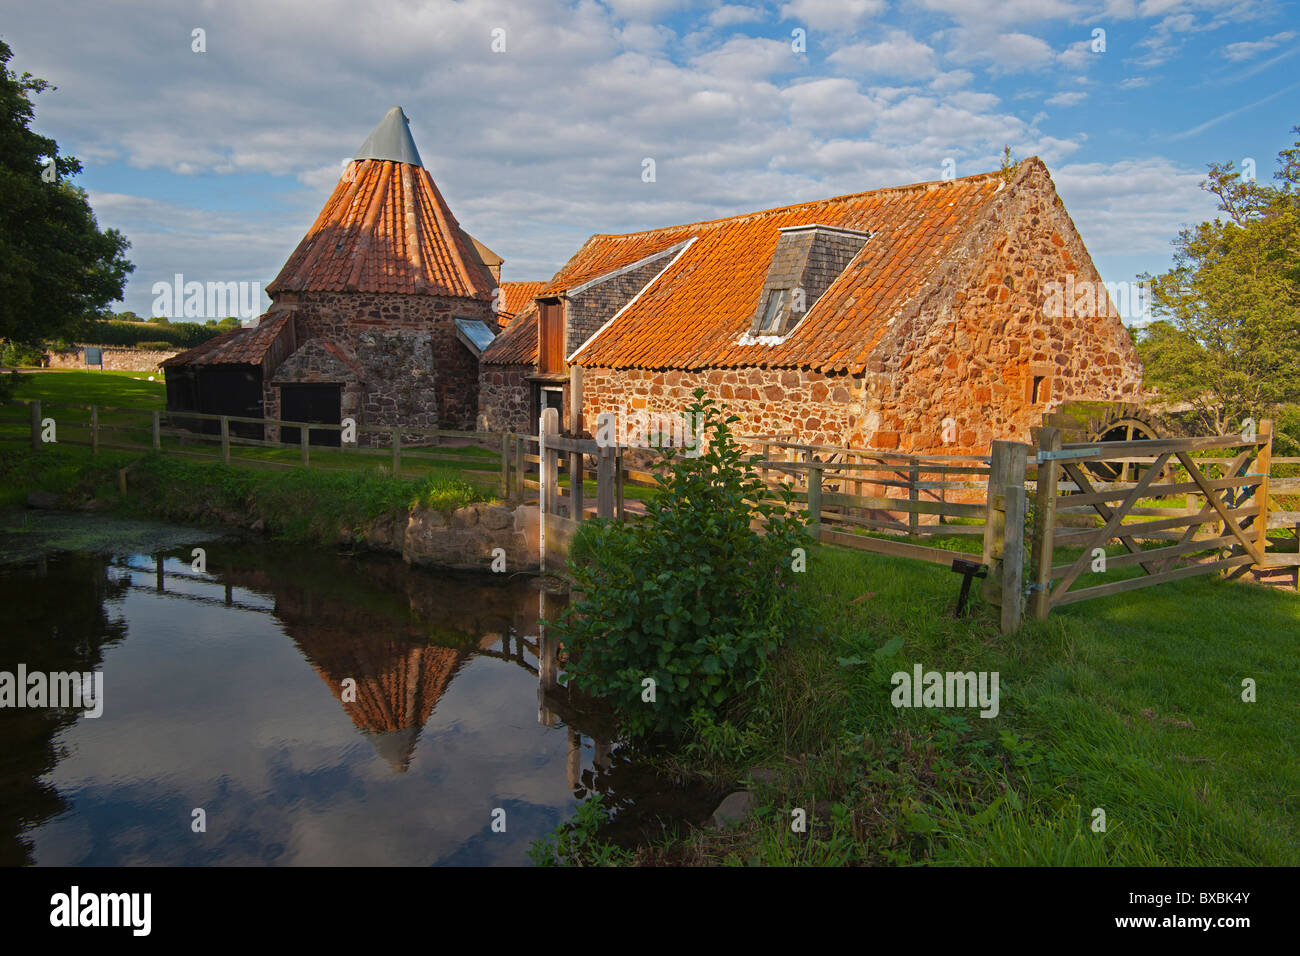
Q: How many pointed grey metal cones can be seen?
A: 1